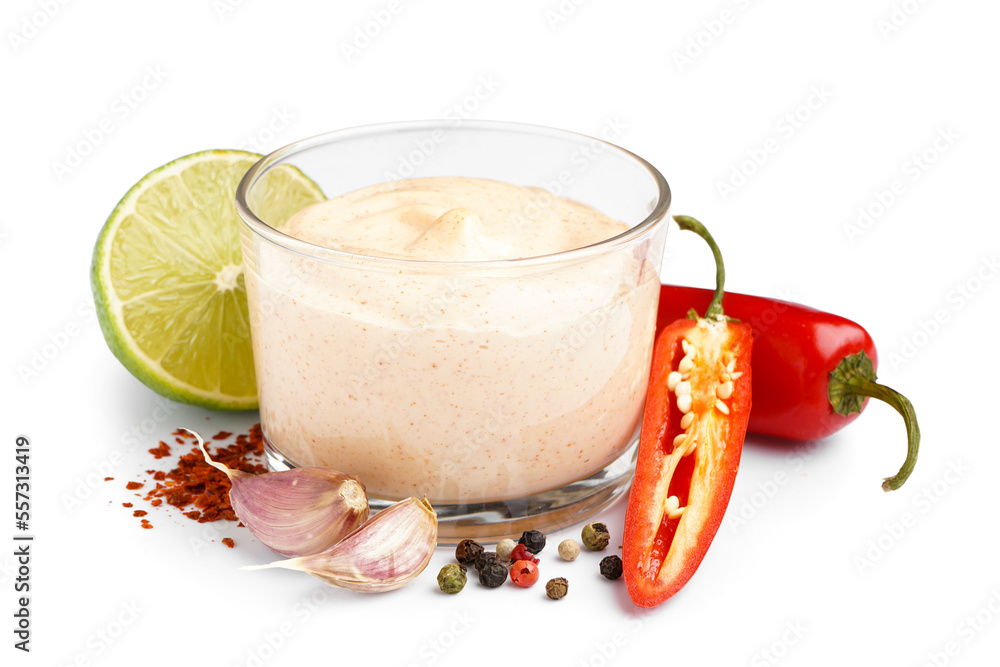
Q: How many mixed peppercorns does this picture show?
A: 12